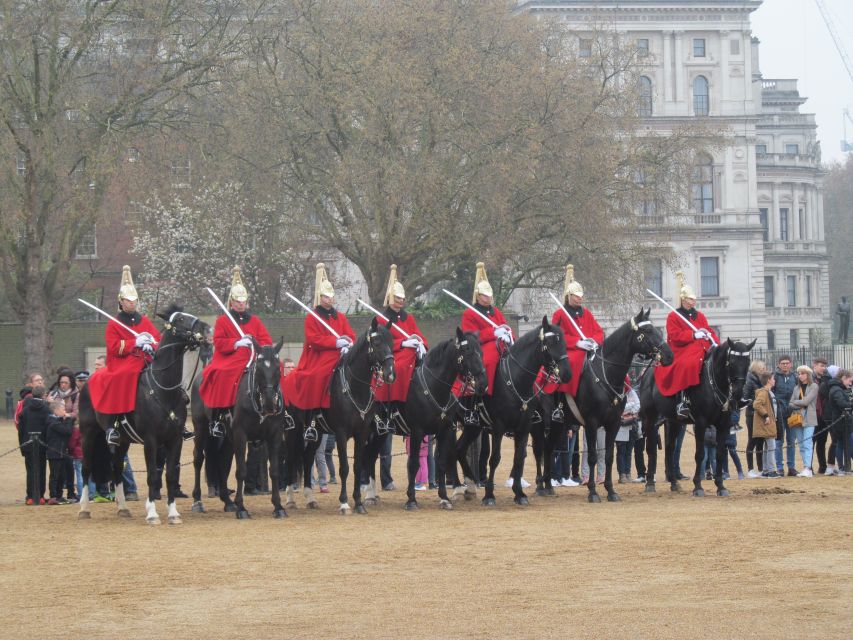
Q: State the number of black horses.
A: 7